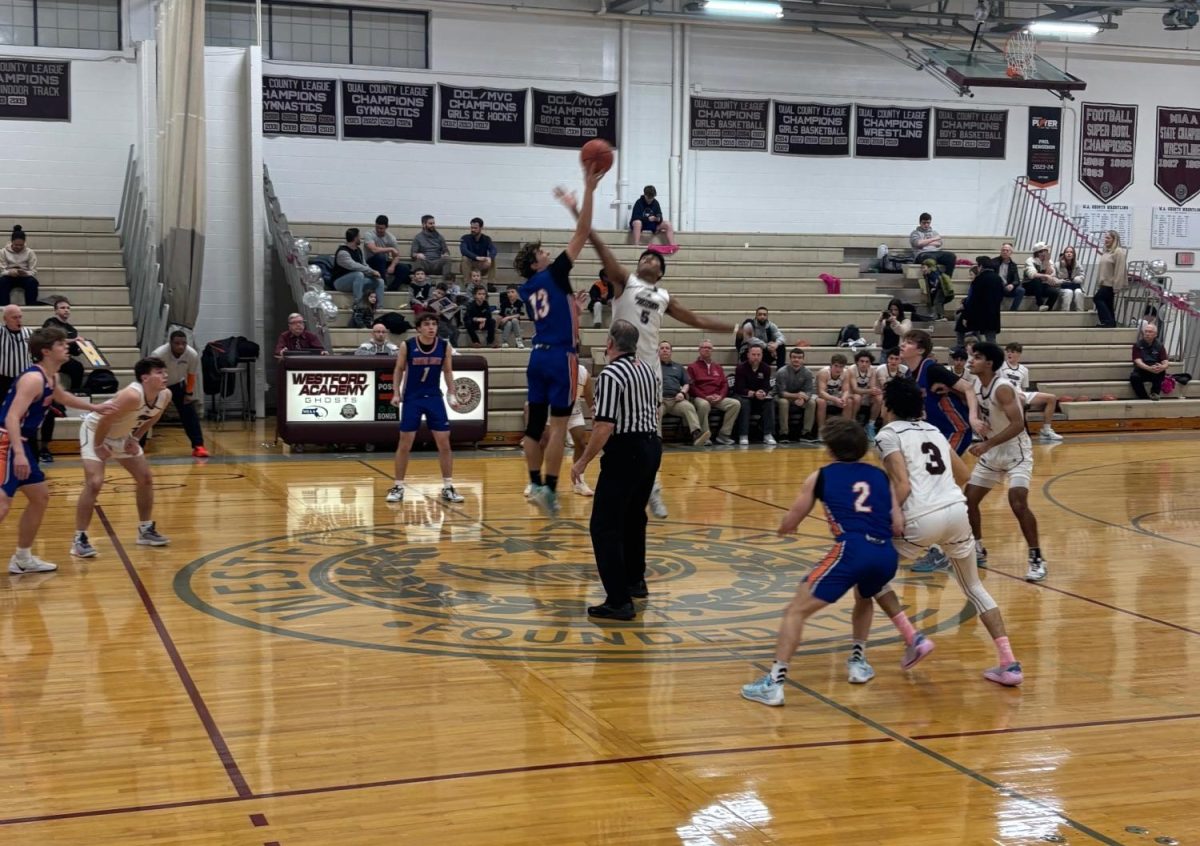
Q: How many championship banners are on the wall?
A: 11